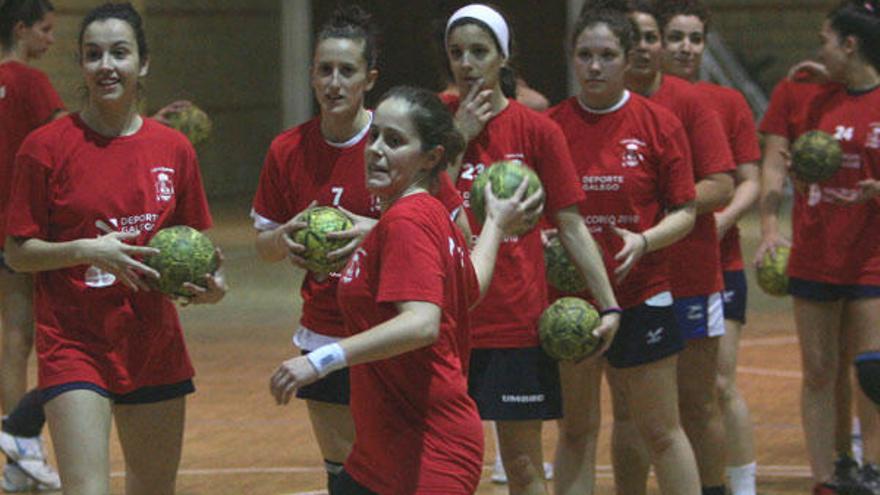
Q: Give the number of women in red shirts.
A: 9